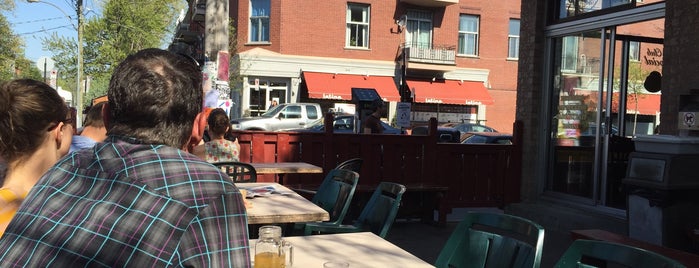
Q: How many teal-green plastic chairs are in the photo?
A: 4